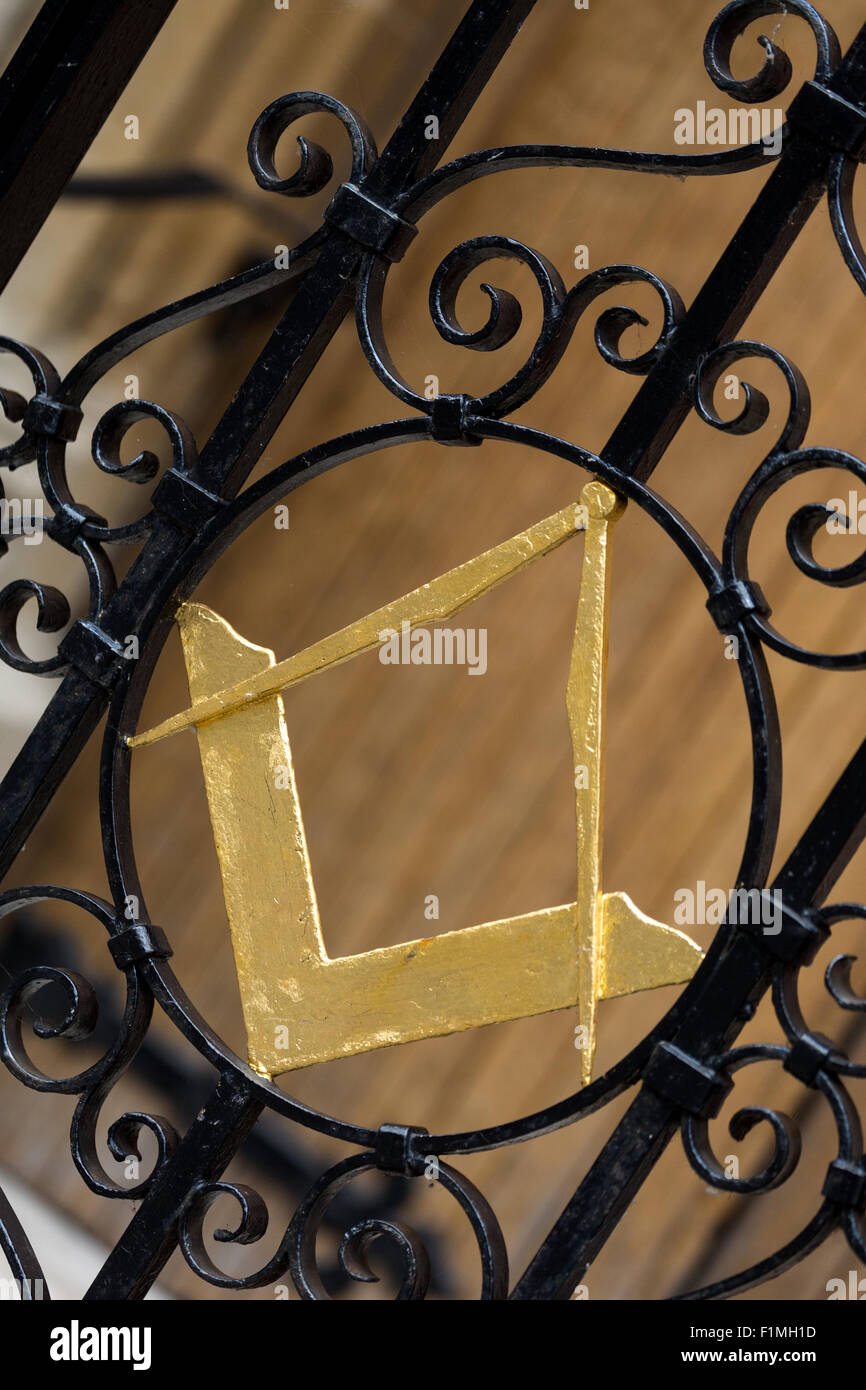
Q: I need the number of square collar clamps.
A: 14